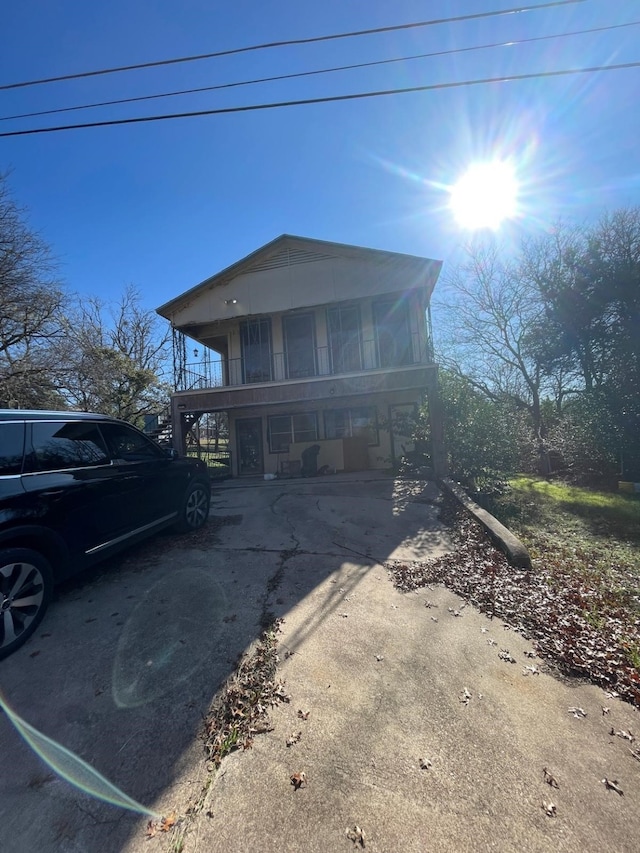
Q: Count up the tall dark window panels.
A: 4